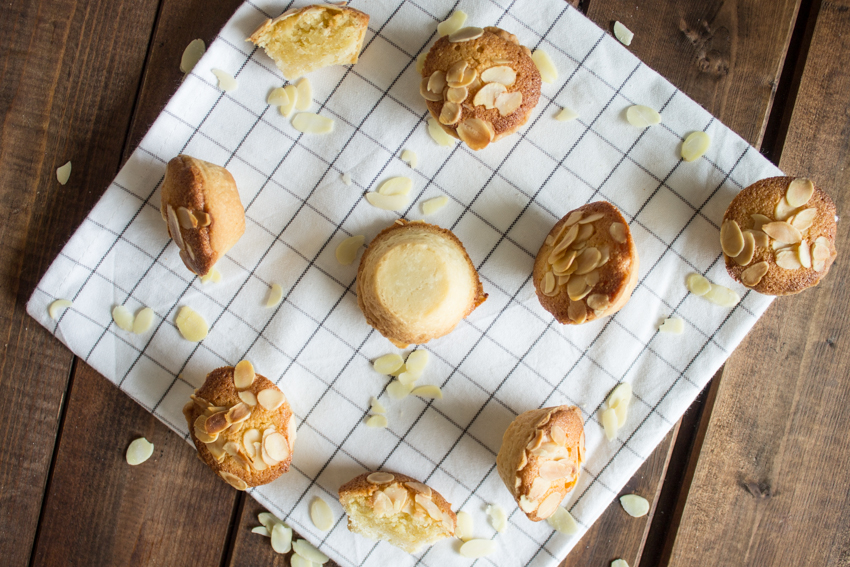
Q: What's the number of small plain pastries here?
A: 1